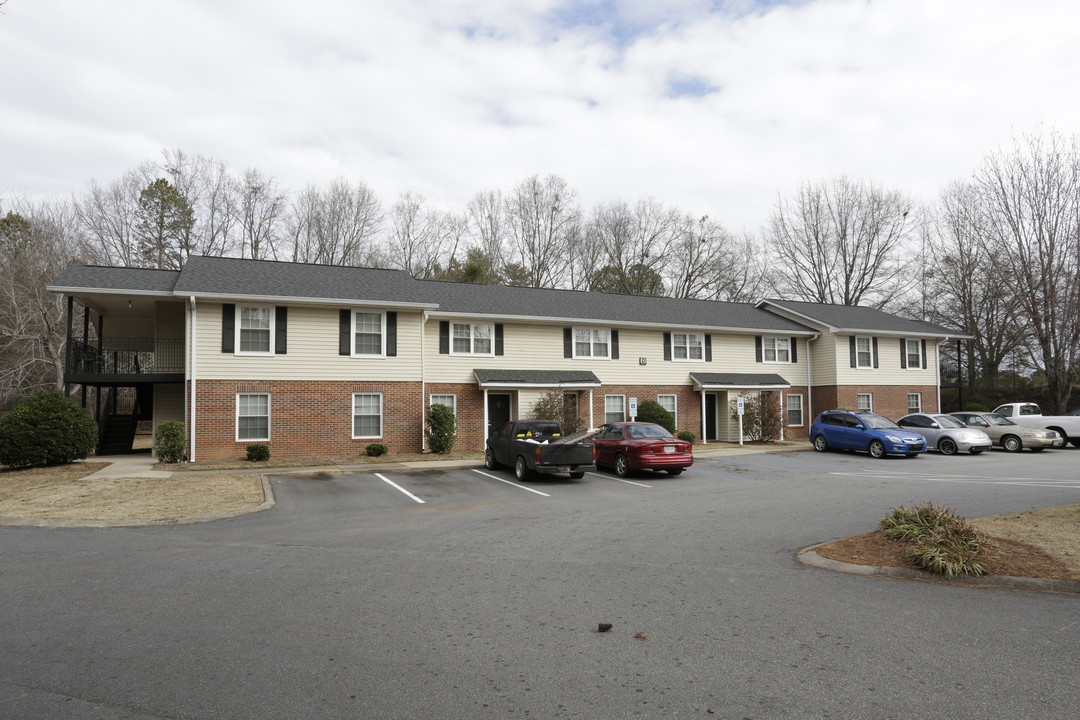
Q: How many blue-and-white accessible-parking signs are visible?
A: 2